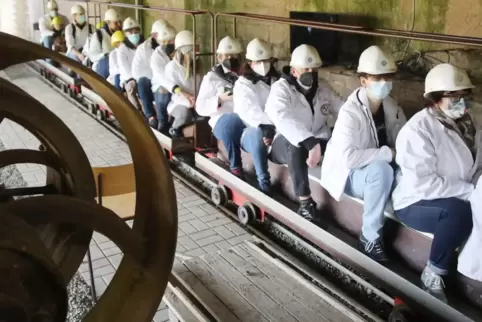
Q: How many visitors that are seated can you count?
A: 15